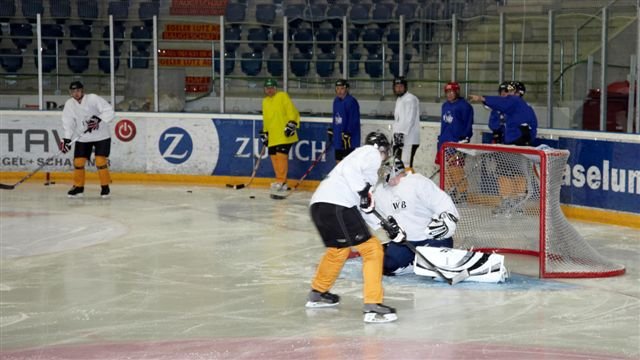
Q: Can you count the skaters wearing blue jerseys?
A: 4